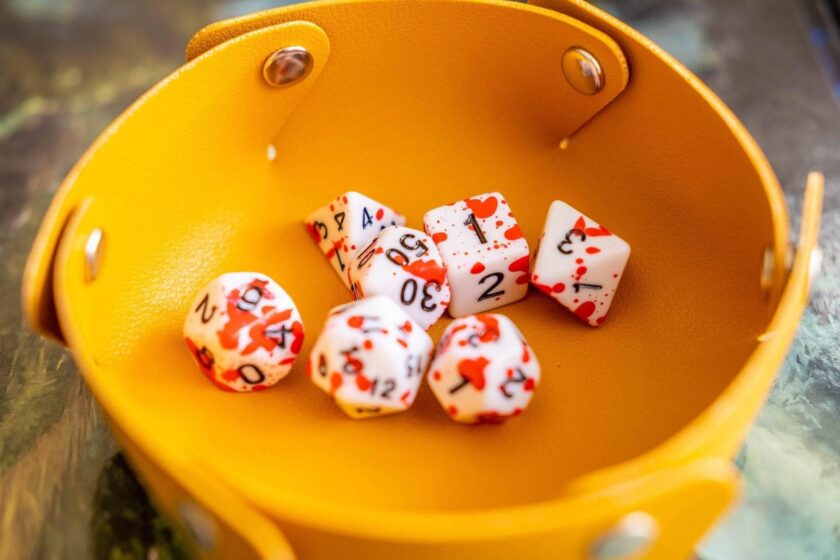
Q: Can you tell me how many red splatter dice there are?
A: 7